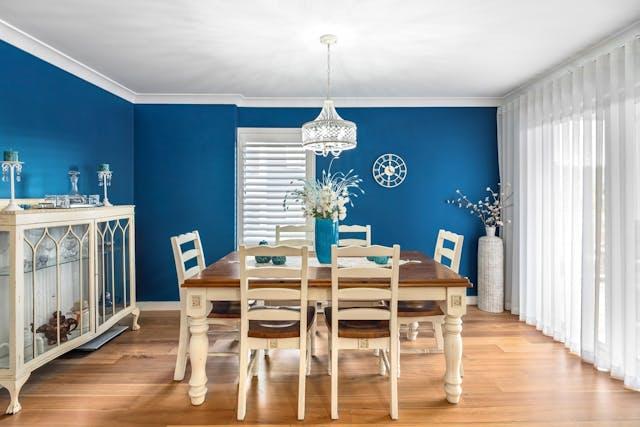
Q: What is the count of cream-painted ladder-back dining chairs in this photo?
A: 6